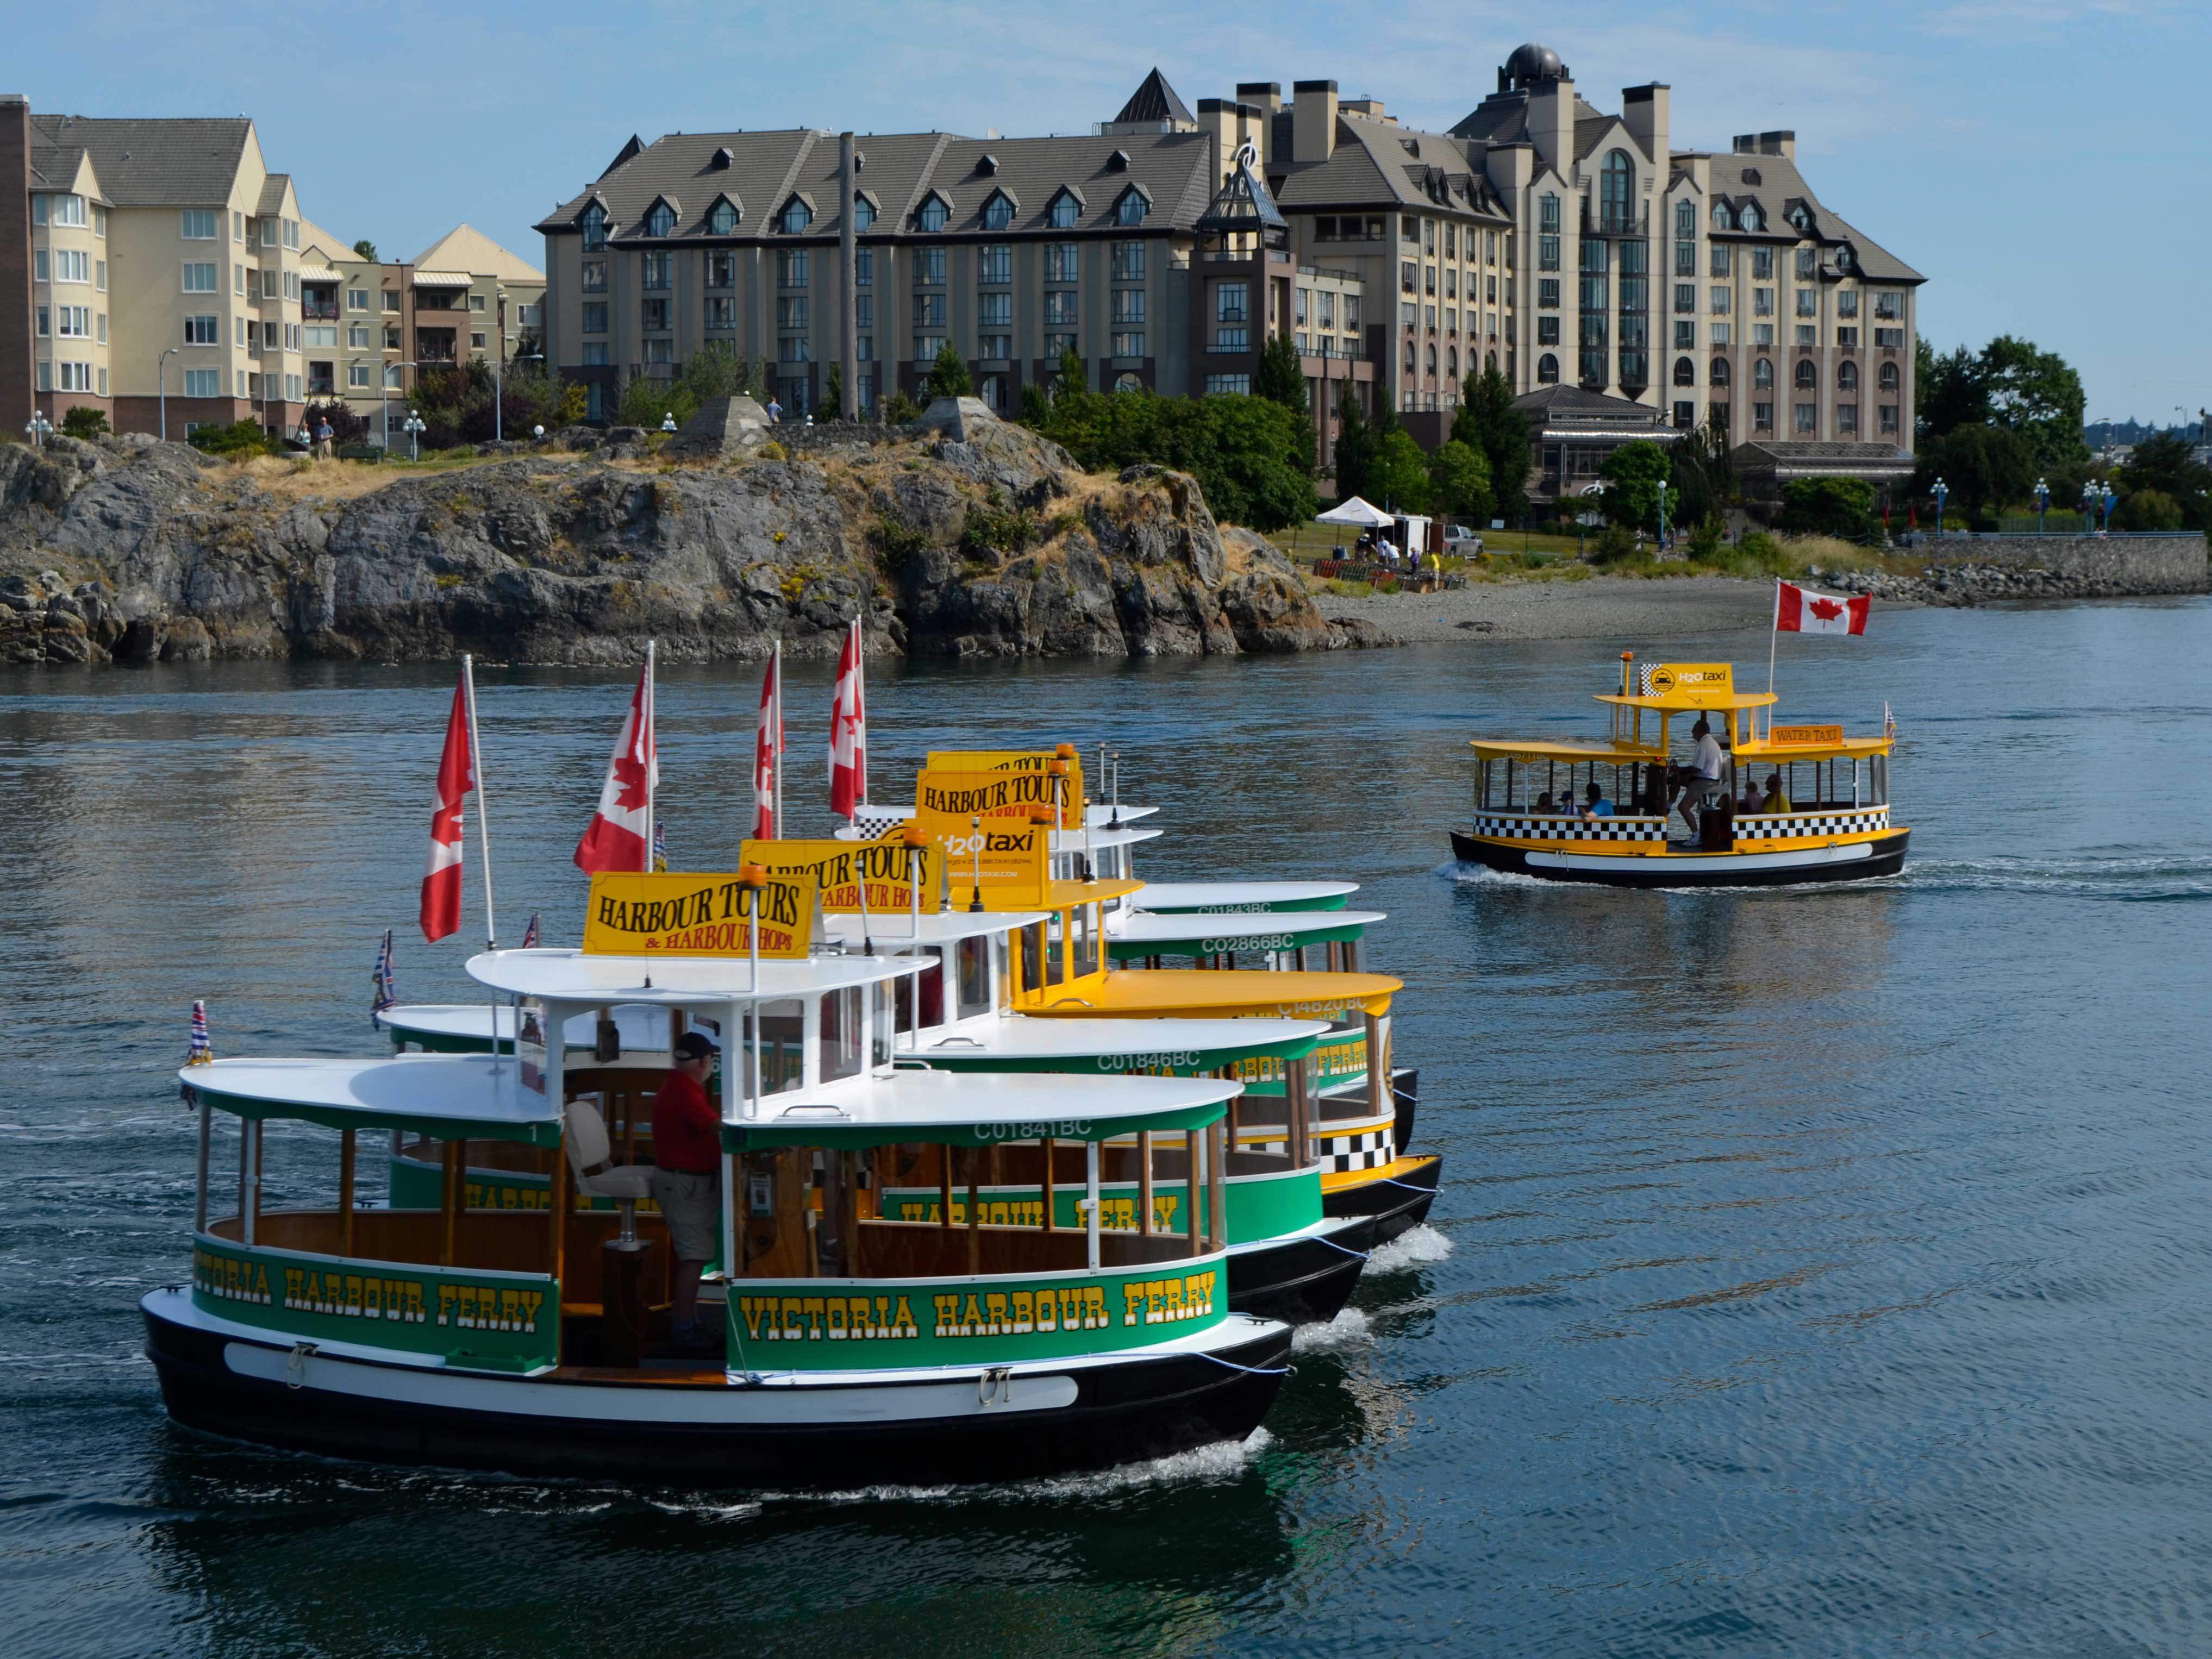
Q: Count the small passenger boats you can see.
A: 6